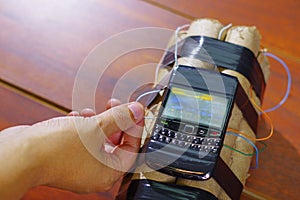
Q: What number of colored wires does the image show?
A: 4